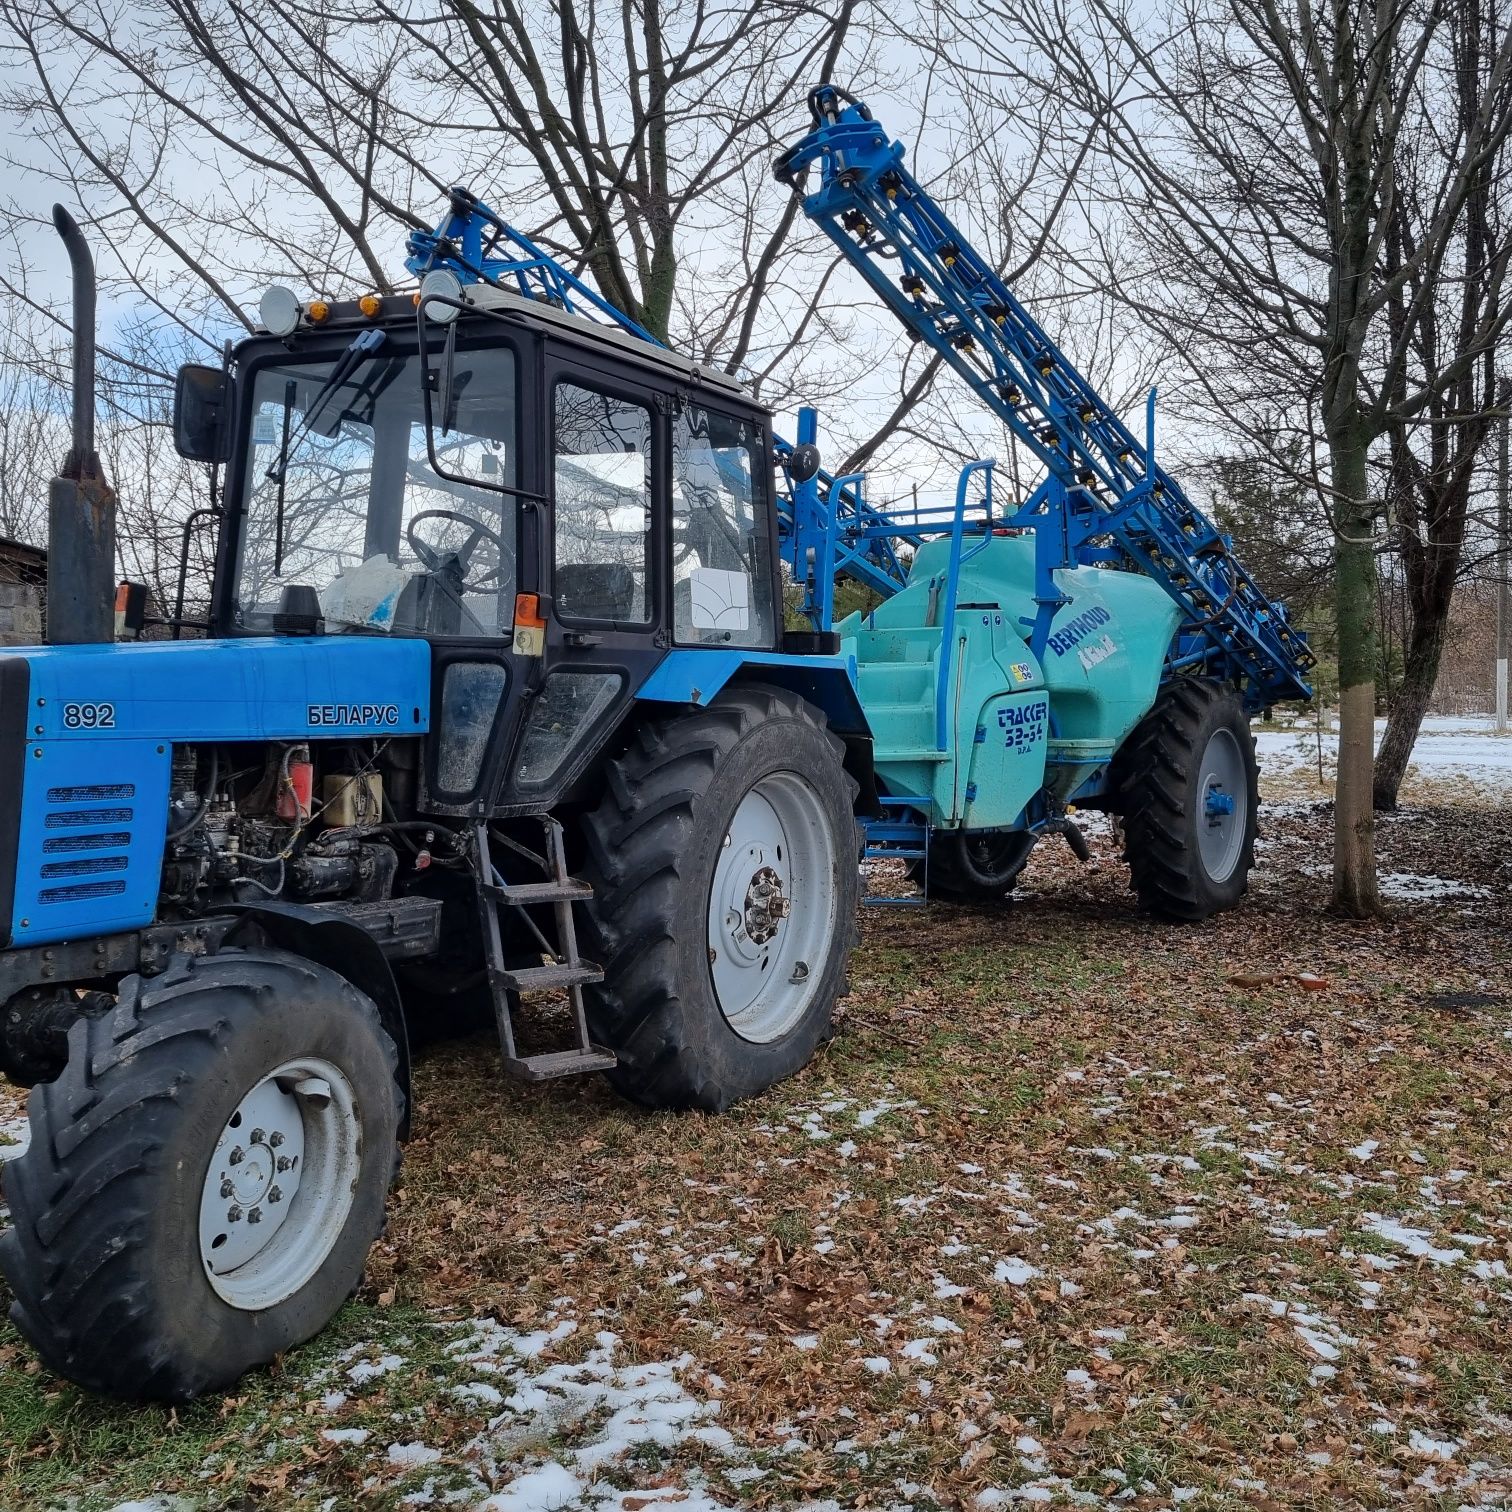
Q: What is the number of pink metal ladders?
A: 0